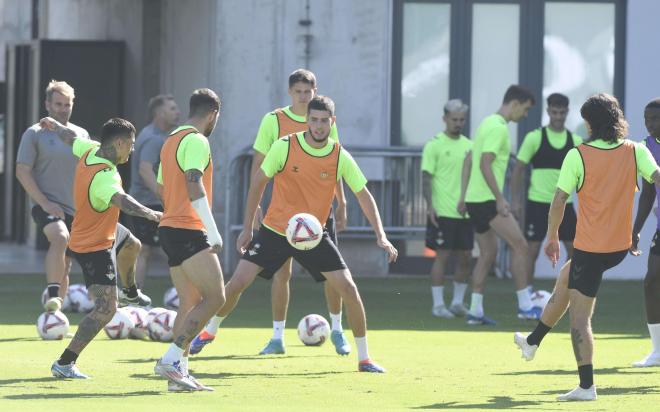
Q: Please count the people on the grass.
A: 11